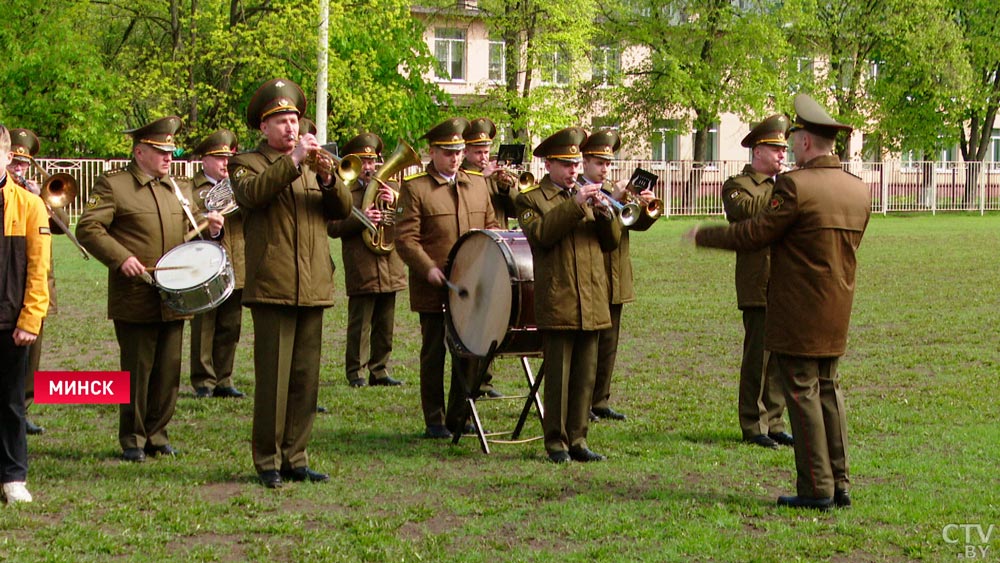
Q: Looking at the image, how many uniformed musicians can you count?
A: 11